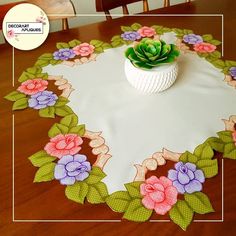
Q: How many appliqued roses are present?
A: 14